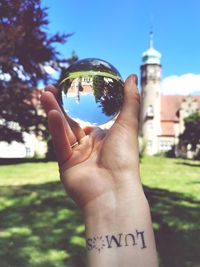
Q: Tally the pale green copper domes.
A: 1